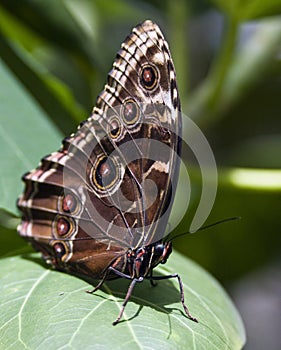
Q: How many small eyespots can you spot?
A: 6